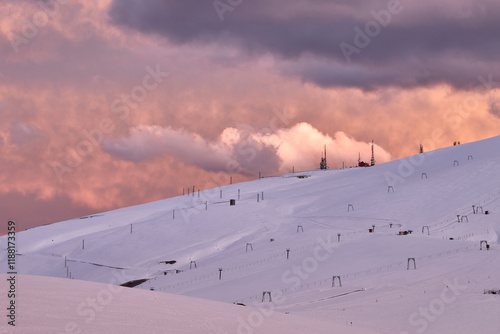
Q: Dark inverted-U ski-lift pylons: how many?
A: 15